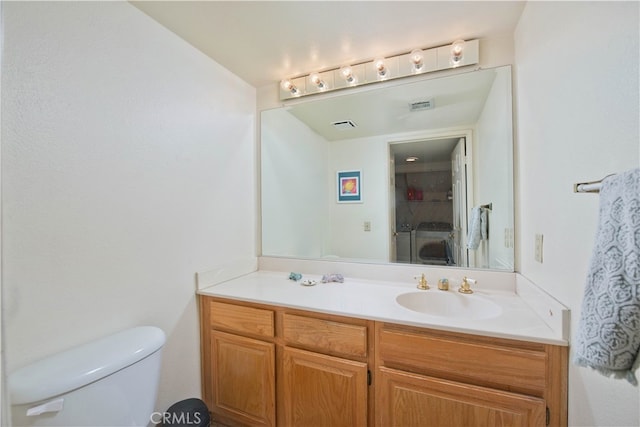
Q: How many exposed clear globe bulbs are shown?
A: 6